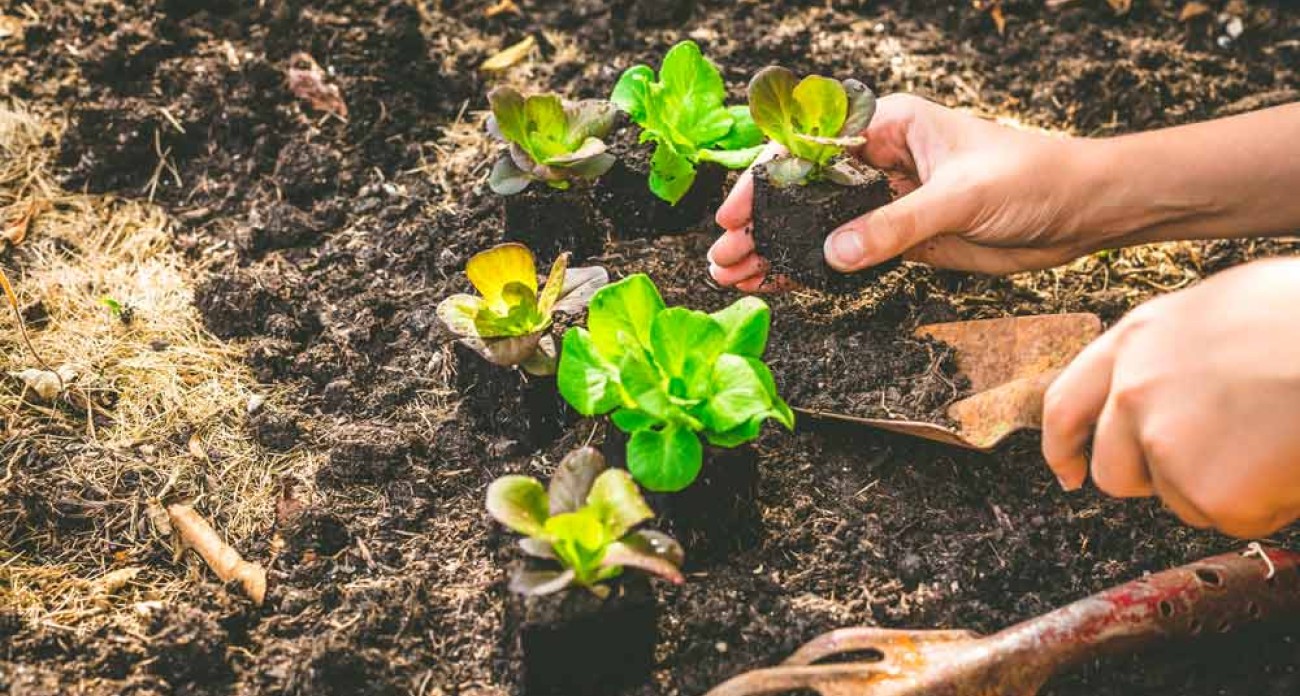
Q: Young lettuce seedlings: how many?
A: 6